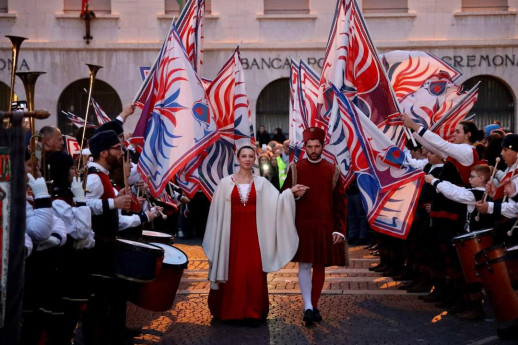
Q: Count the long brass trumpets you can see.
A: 3